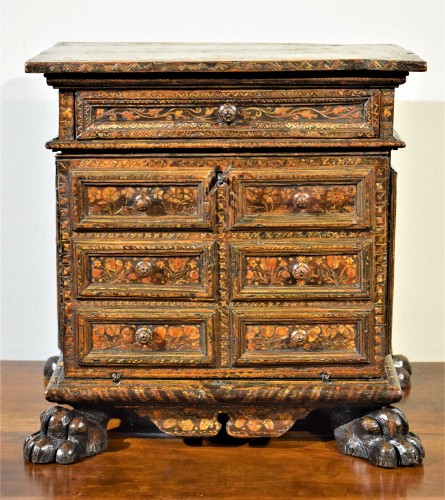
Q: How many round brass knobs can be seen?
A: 7